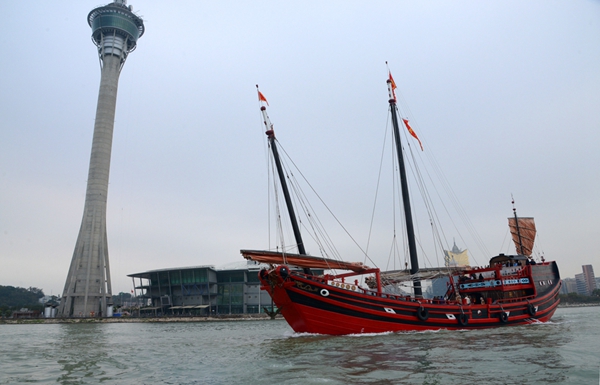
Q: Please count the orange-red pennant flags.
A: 3